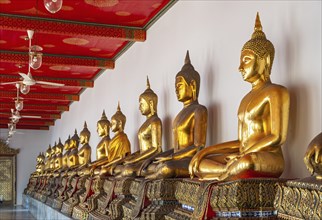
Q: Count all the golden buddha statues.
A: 14